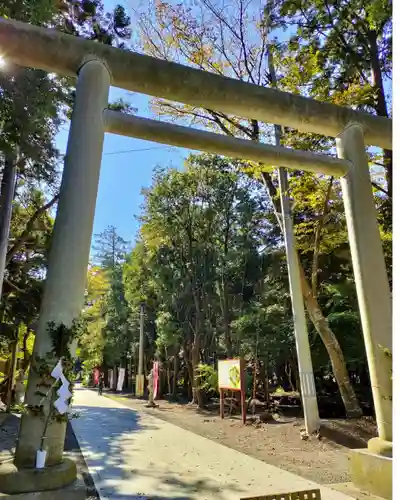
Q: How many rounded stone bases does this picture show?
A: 2